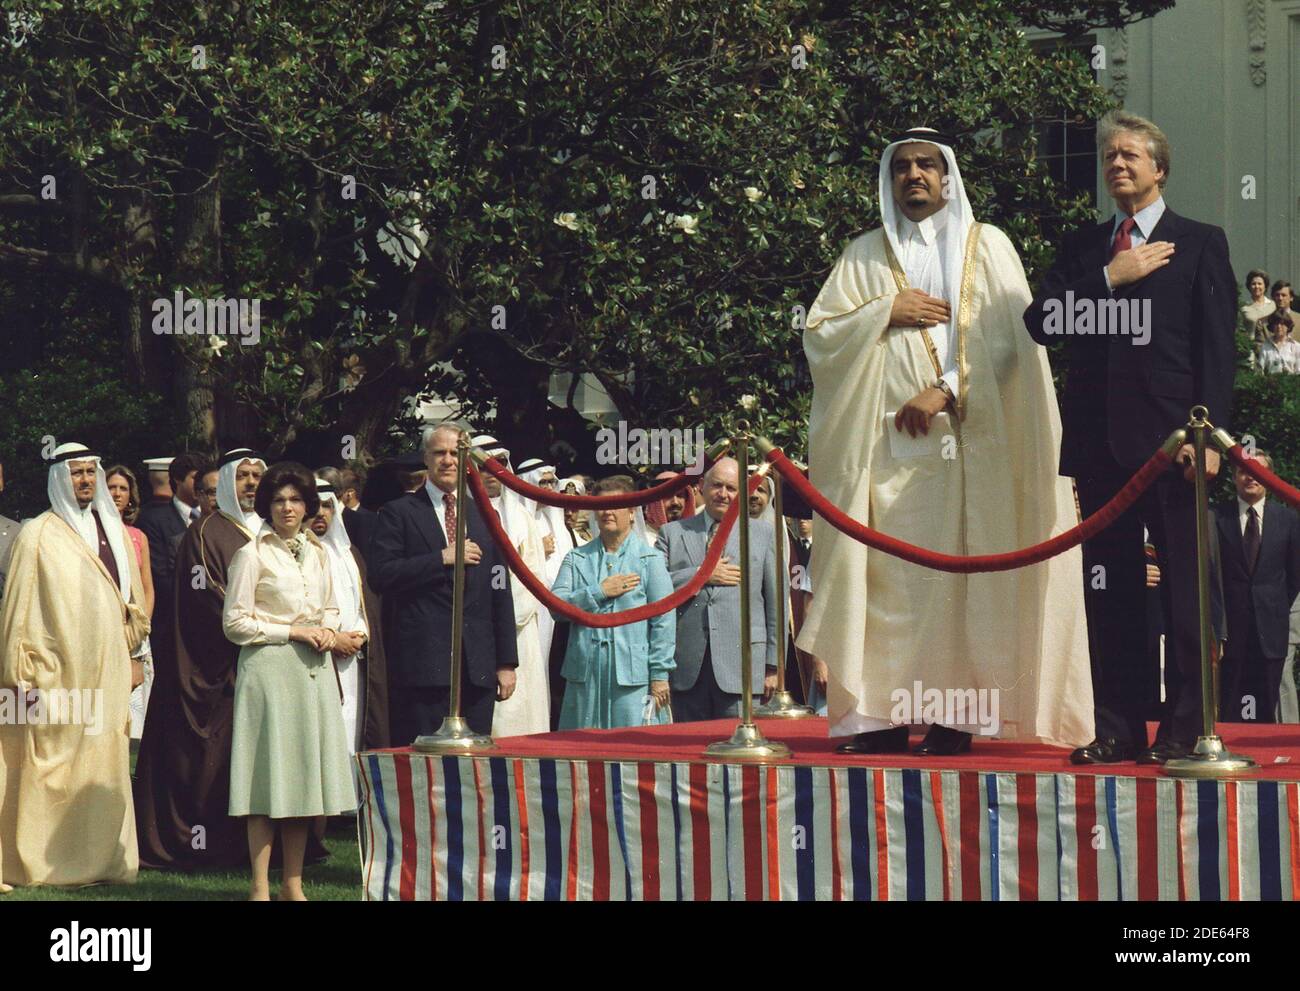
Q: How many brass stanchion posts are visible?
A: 4